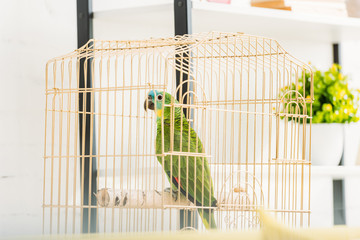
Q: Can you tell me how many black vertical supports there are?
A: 3